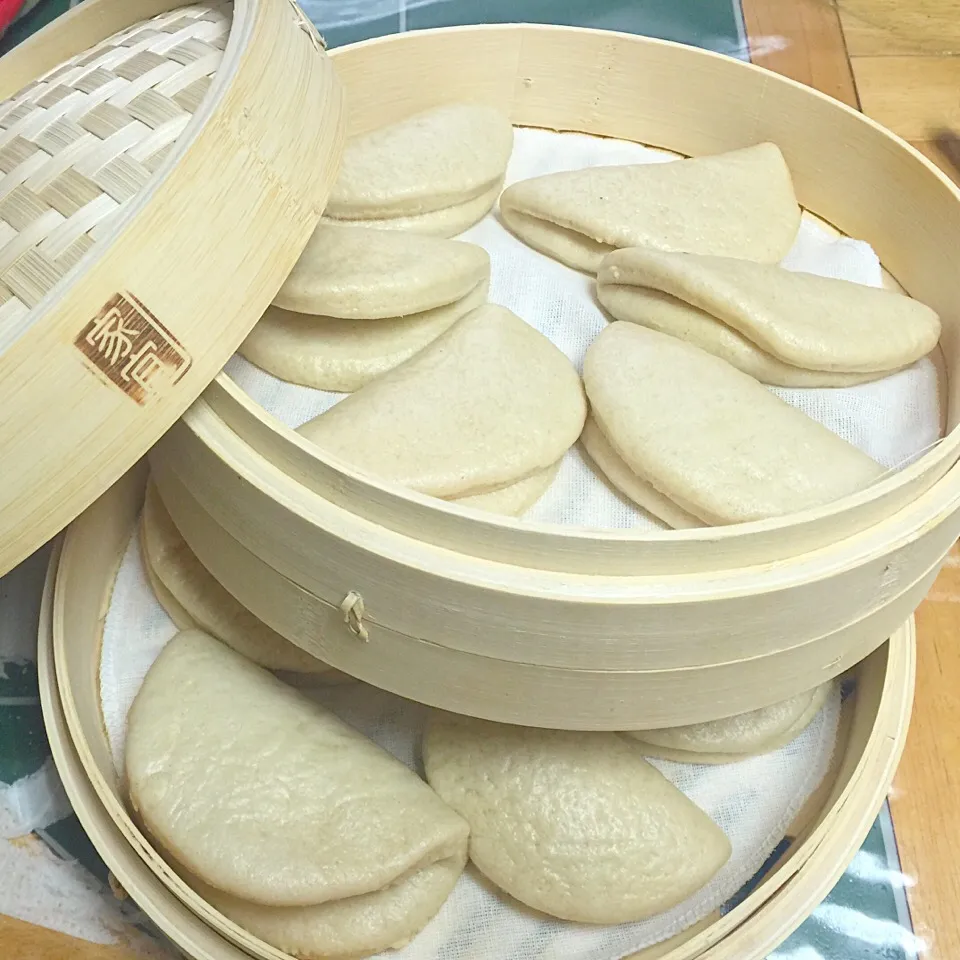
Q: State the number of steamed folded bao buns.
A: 10